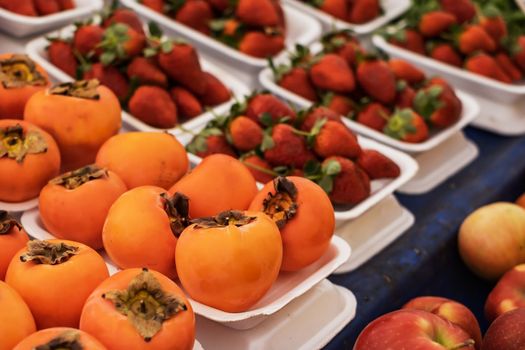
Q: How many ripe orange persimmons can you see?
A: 14